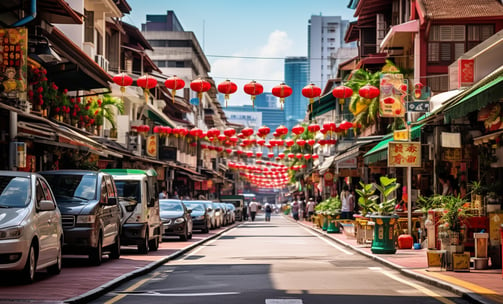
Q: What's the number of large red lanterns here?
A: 10